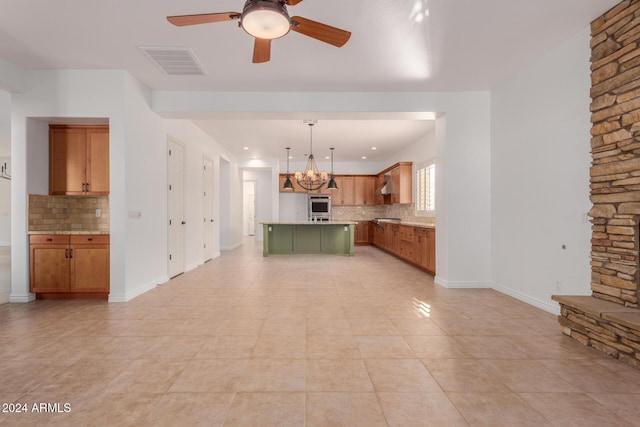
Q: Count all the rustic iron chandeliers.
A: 1